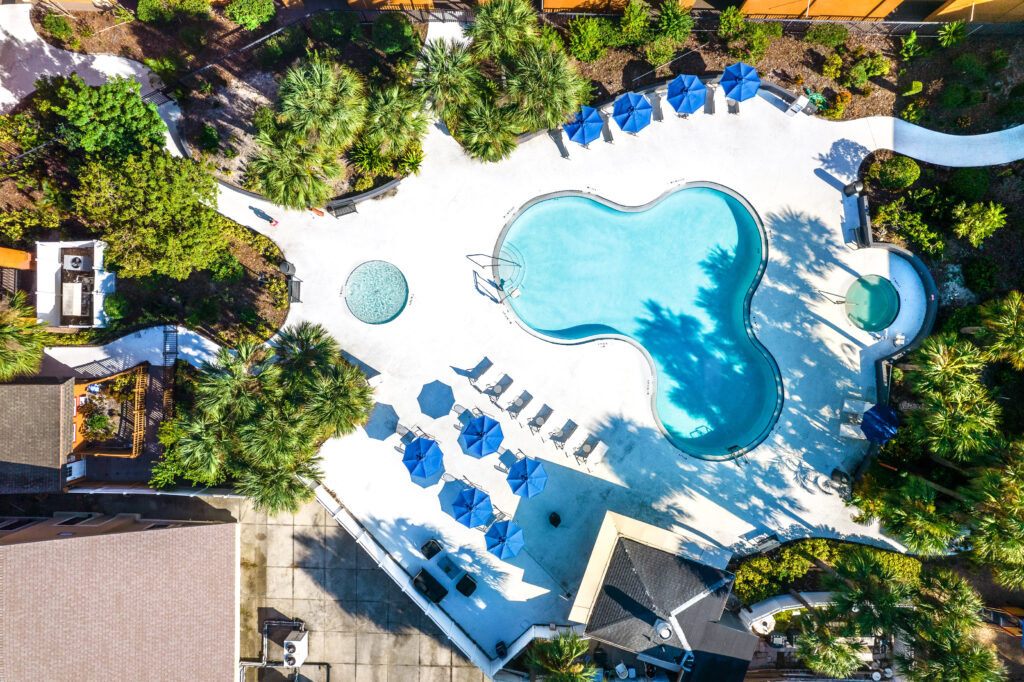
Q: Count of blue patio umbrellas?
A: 10